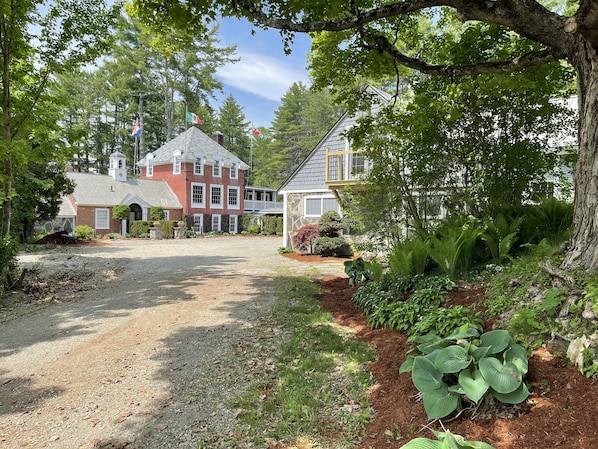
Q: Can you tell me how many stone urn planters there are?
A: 2